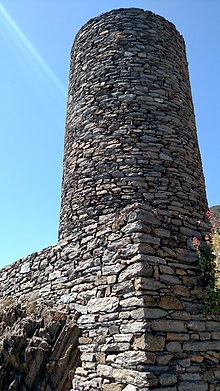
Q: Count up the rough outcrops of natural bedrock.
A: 1